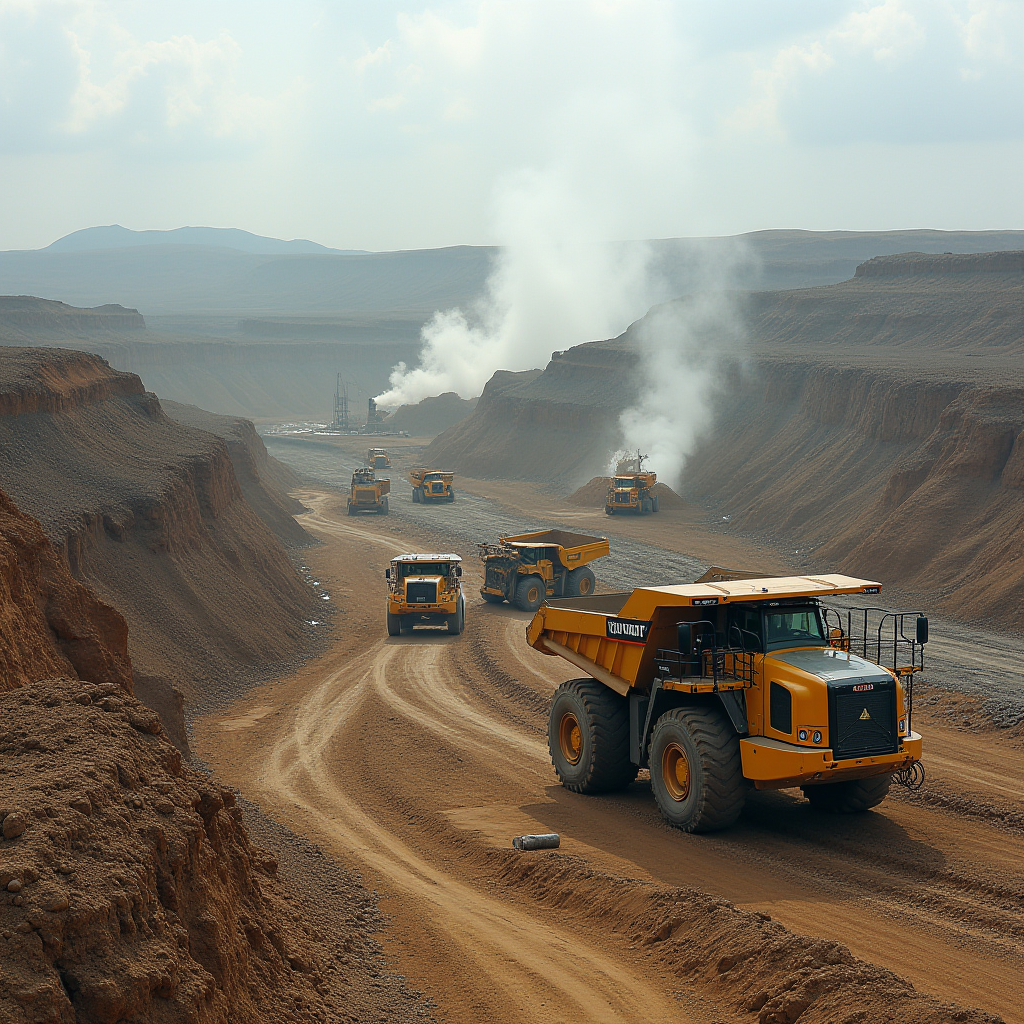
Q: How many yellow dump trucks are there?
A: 7